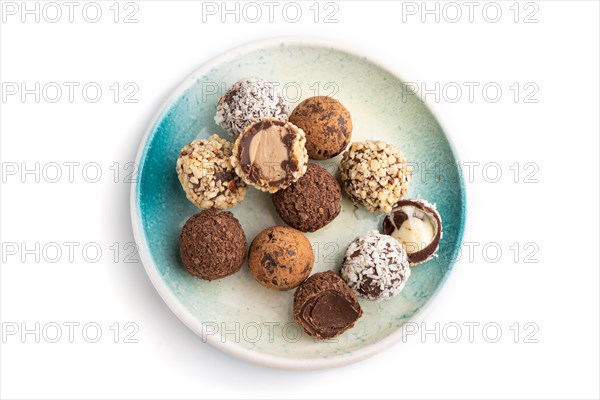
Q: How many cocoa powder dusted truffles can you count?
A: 2